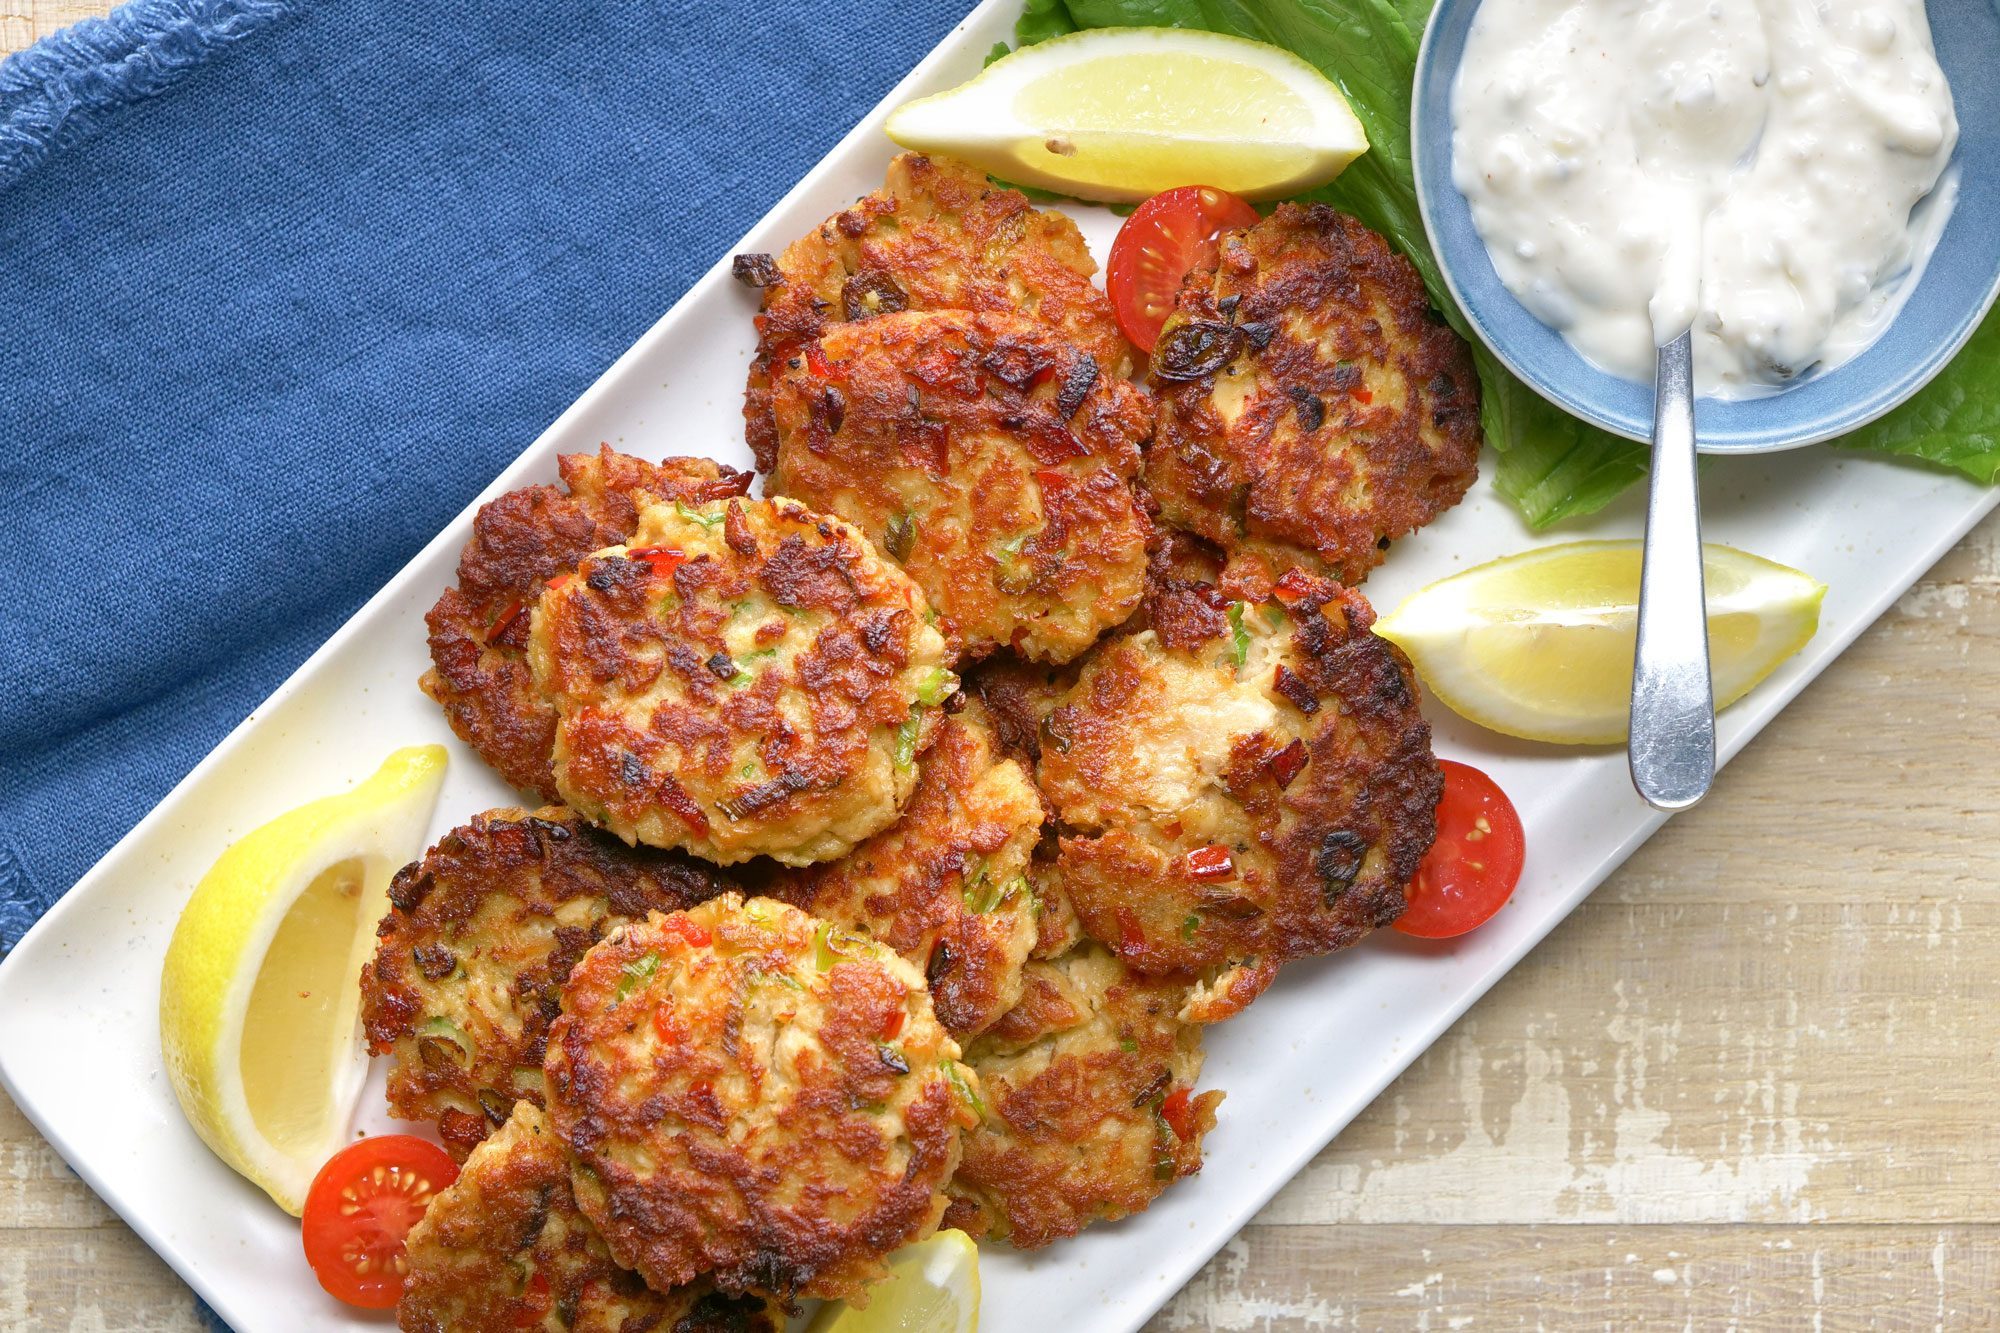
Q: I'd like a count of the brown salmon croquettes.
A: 11